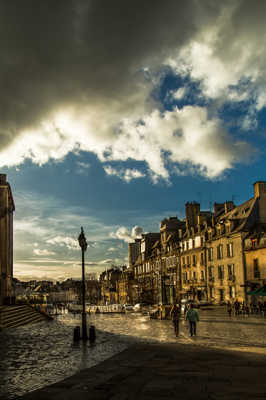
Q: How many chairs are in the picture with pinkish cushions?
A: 0